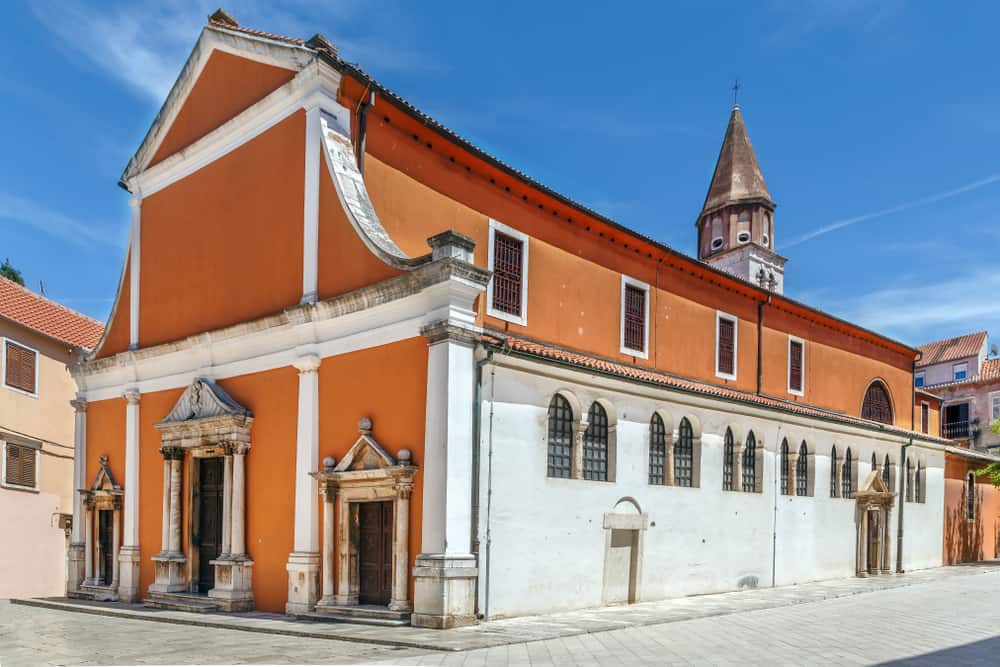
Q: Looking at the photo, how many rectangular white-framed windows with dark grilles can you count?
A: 4